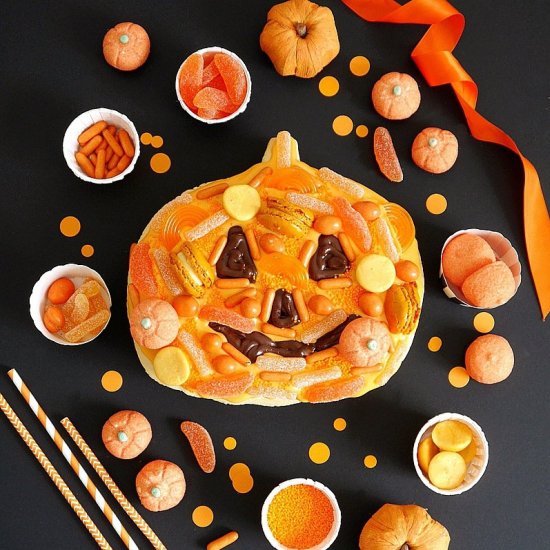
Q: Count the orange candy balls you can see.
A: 12